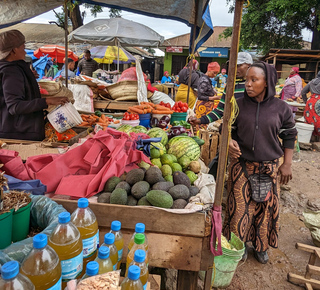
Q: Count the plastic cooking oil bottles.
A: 12